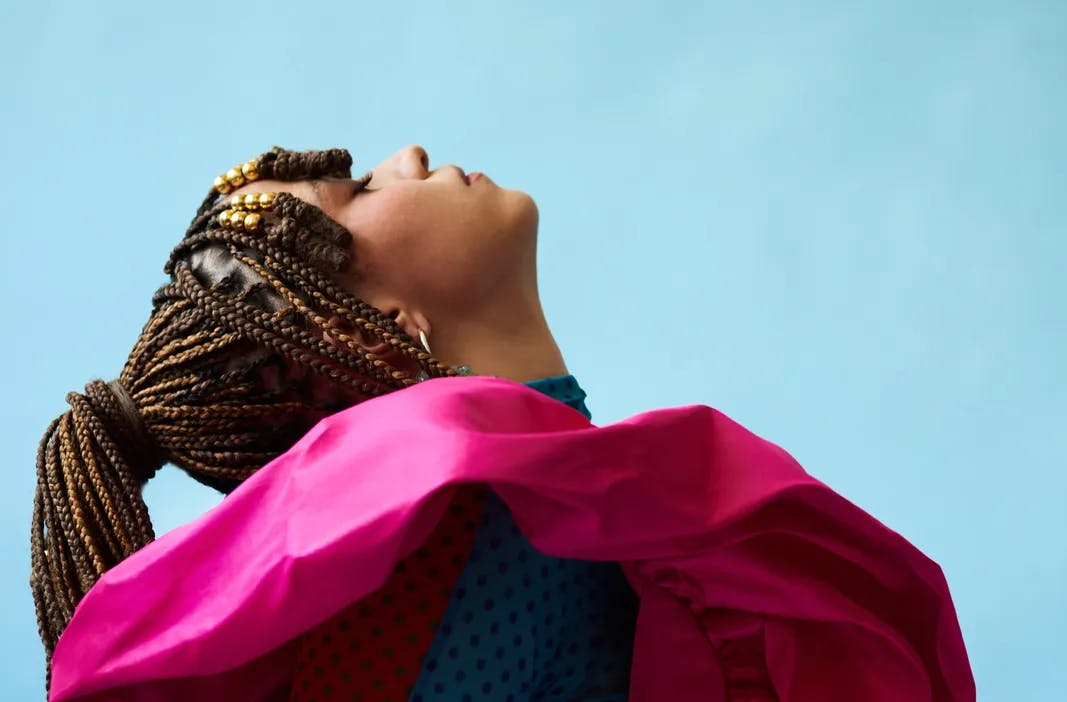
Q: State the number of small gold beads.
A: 9